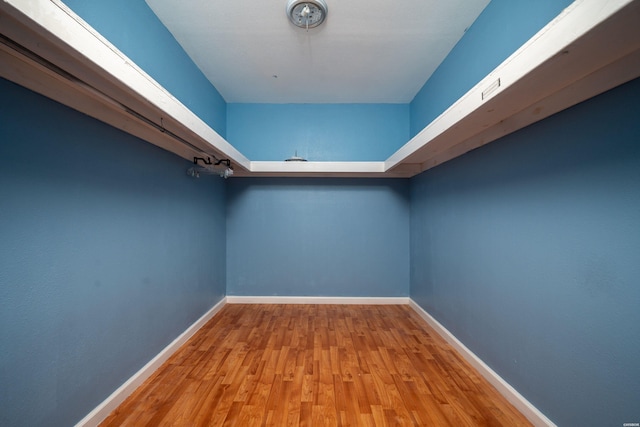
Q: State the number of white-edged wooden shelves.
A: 3